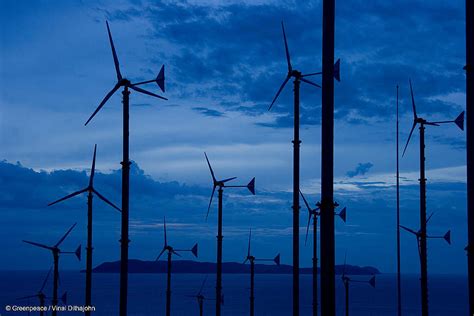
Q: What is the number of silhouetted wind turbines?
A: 13